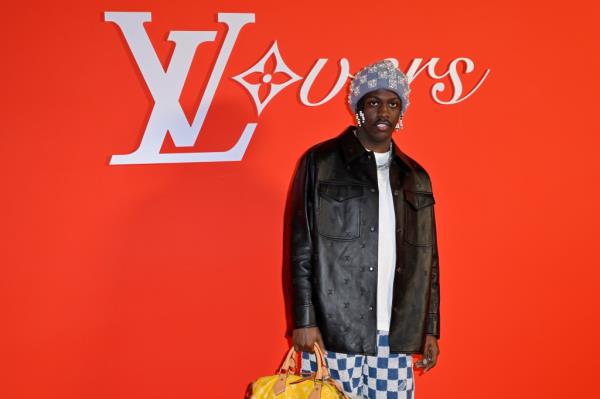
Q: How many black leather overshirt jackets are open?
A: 1